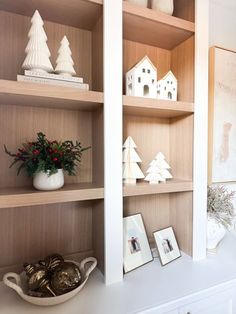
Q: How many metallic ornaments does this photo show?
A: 3